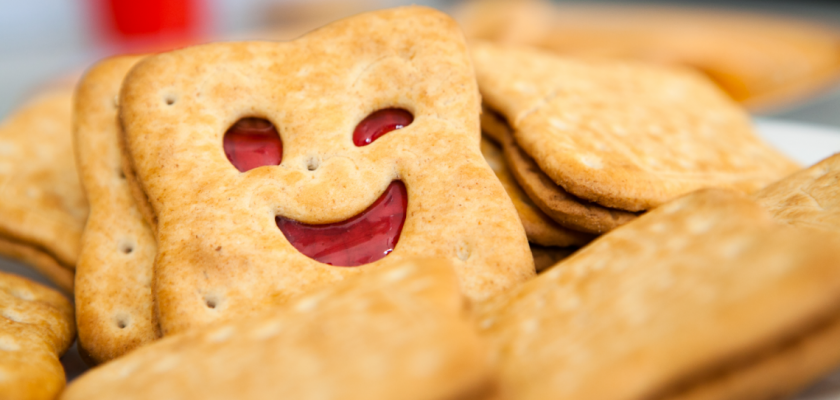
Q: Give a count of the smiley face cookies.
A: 1